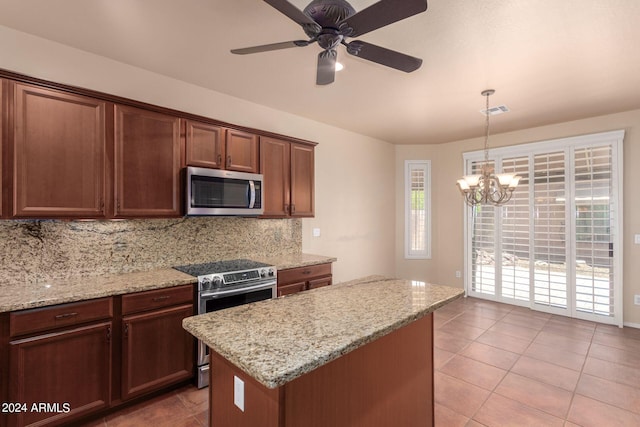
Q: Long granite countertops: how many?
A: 2